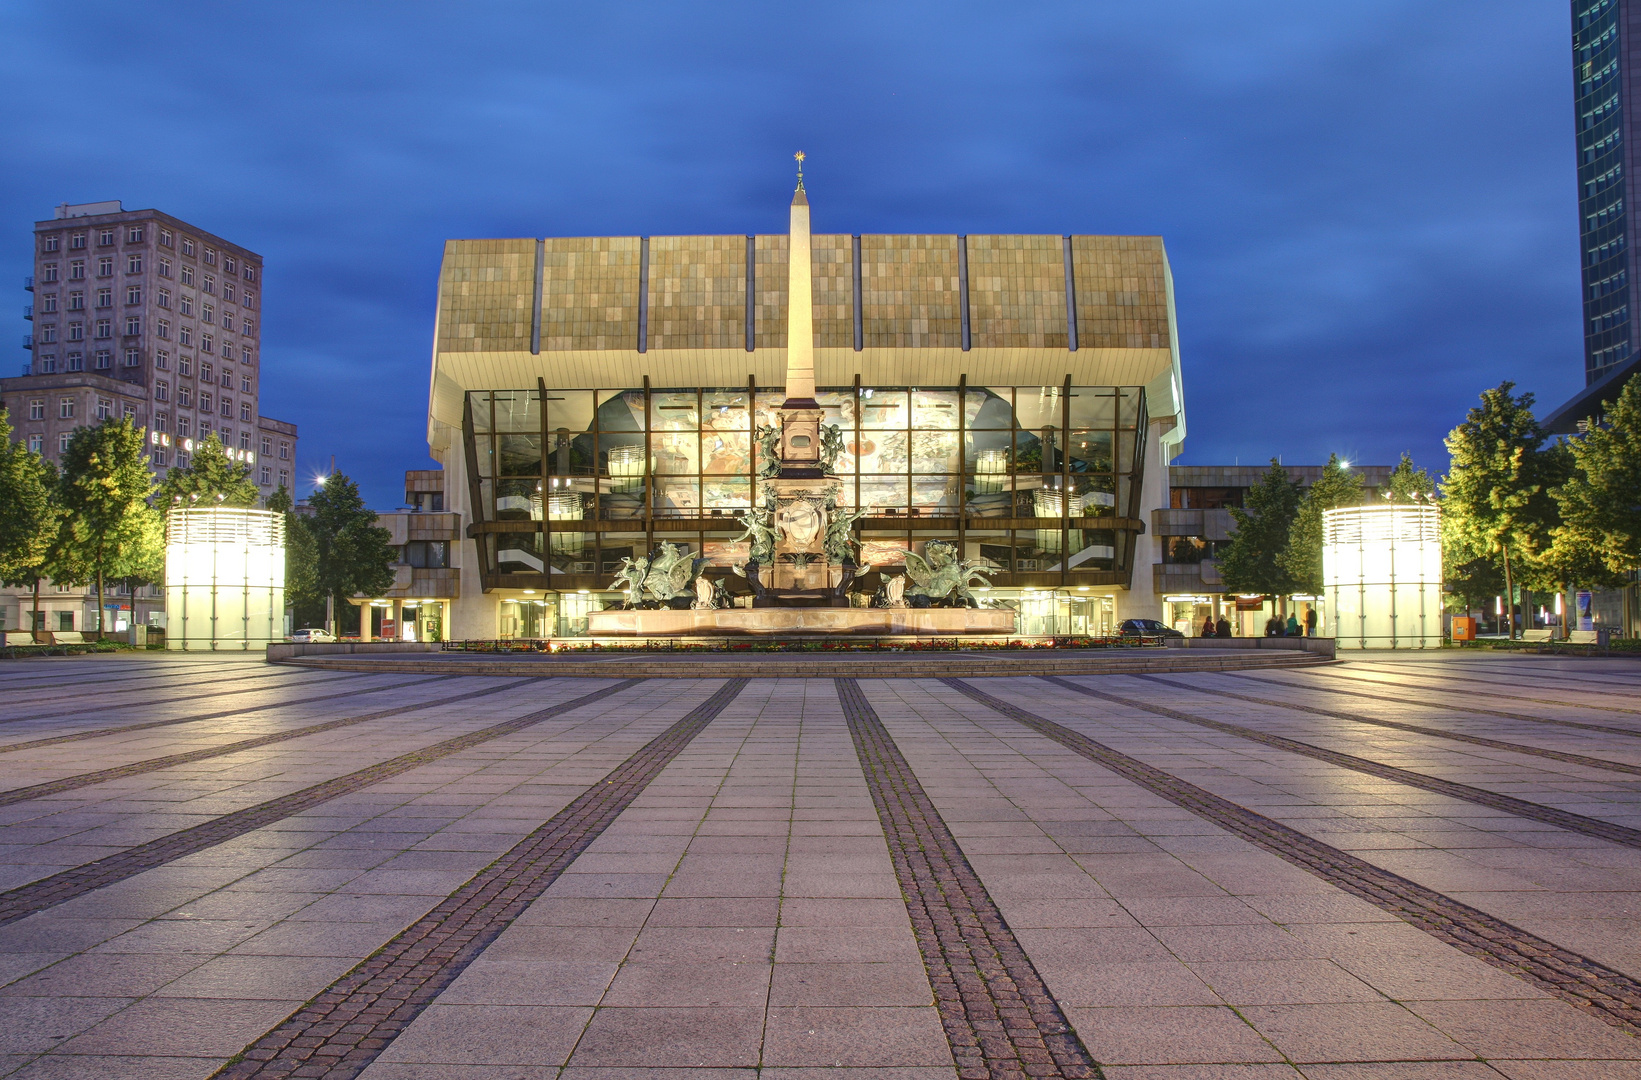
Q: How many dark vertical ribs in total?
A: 6